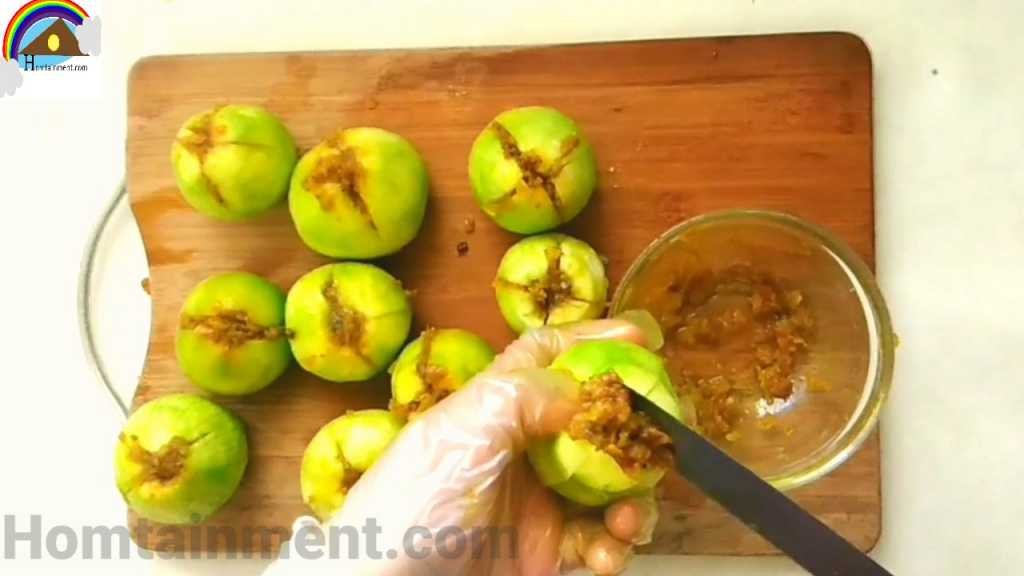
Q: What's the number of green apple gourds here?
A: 10